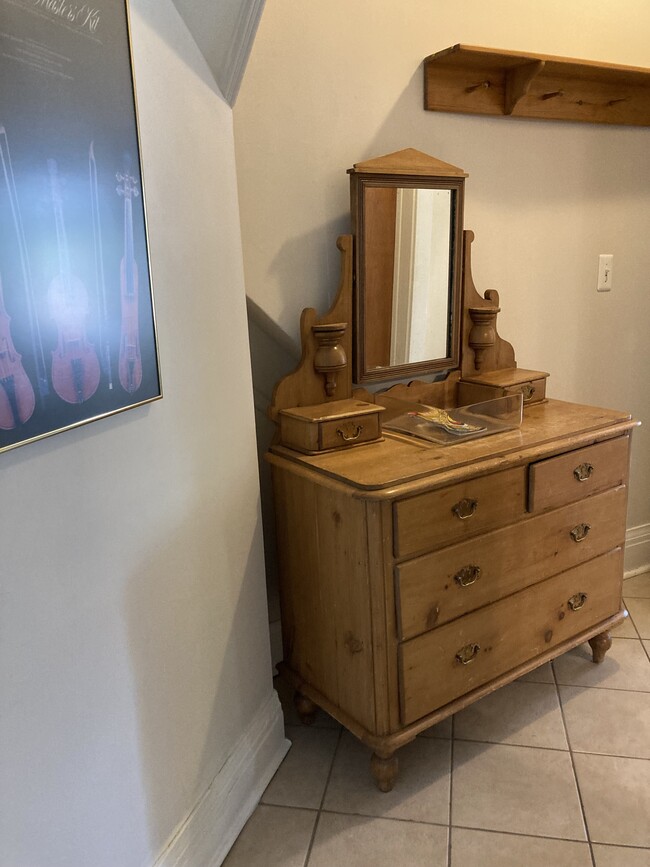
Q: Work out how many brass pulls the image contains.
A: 8